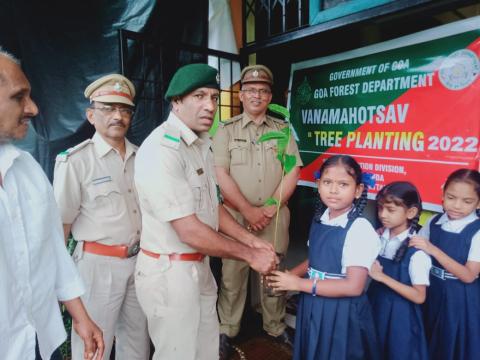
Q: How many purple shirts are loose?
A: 0